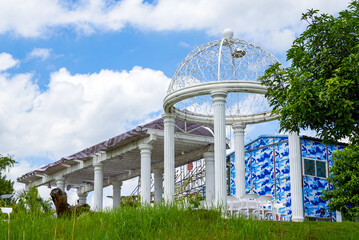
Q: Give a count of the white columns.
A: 11